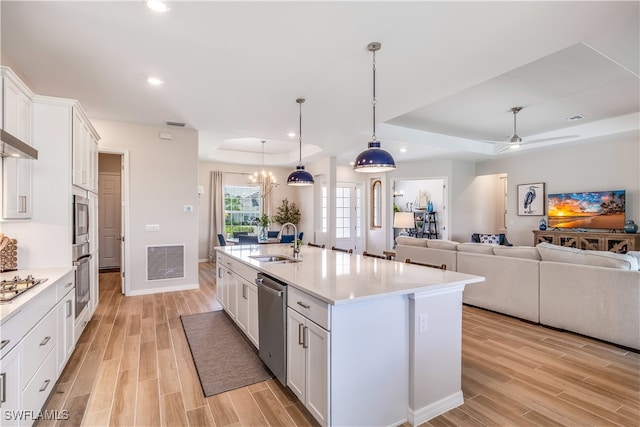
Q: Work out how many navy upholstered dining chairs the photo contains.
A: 6